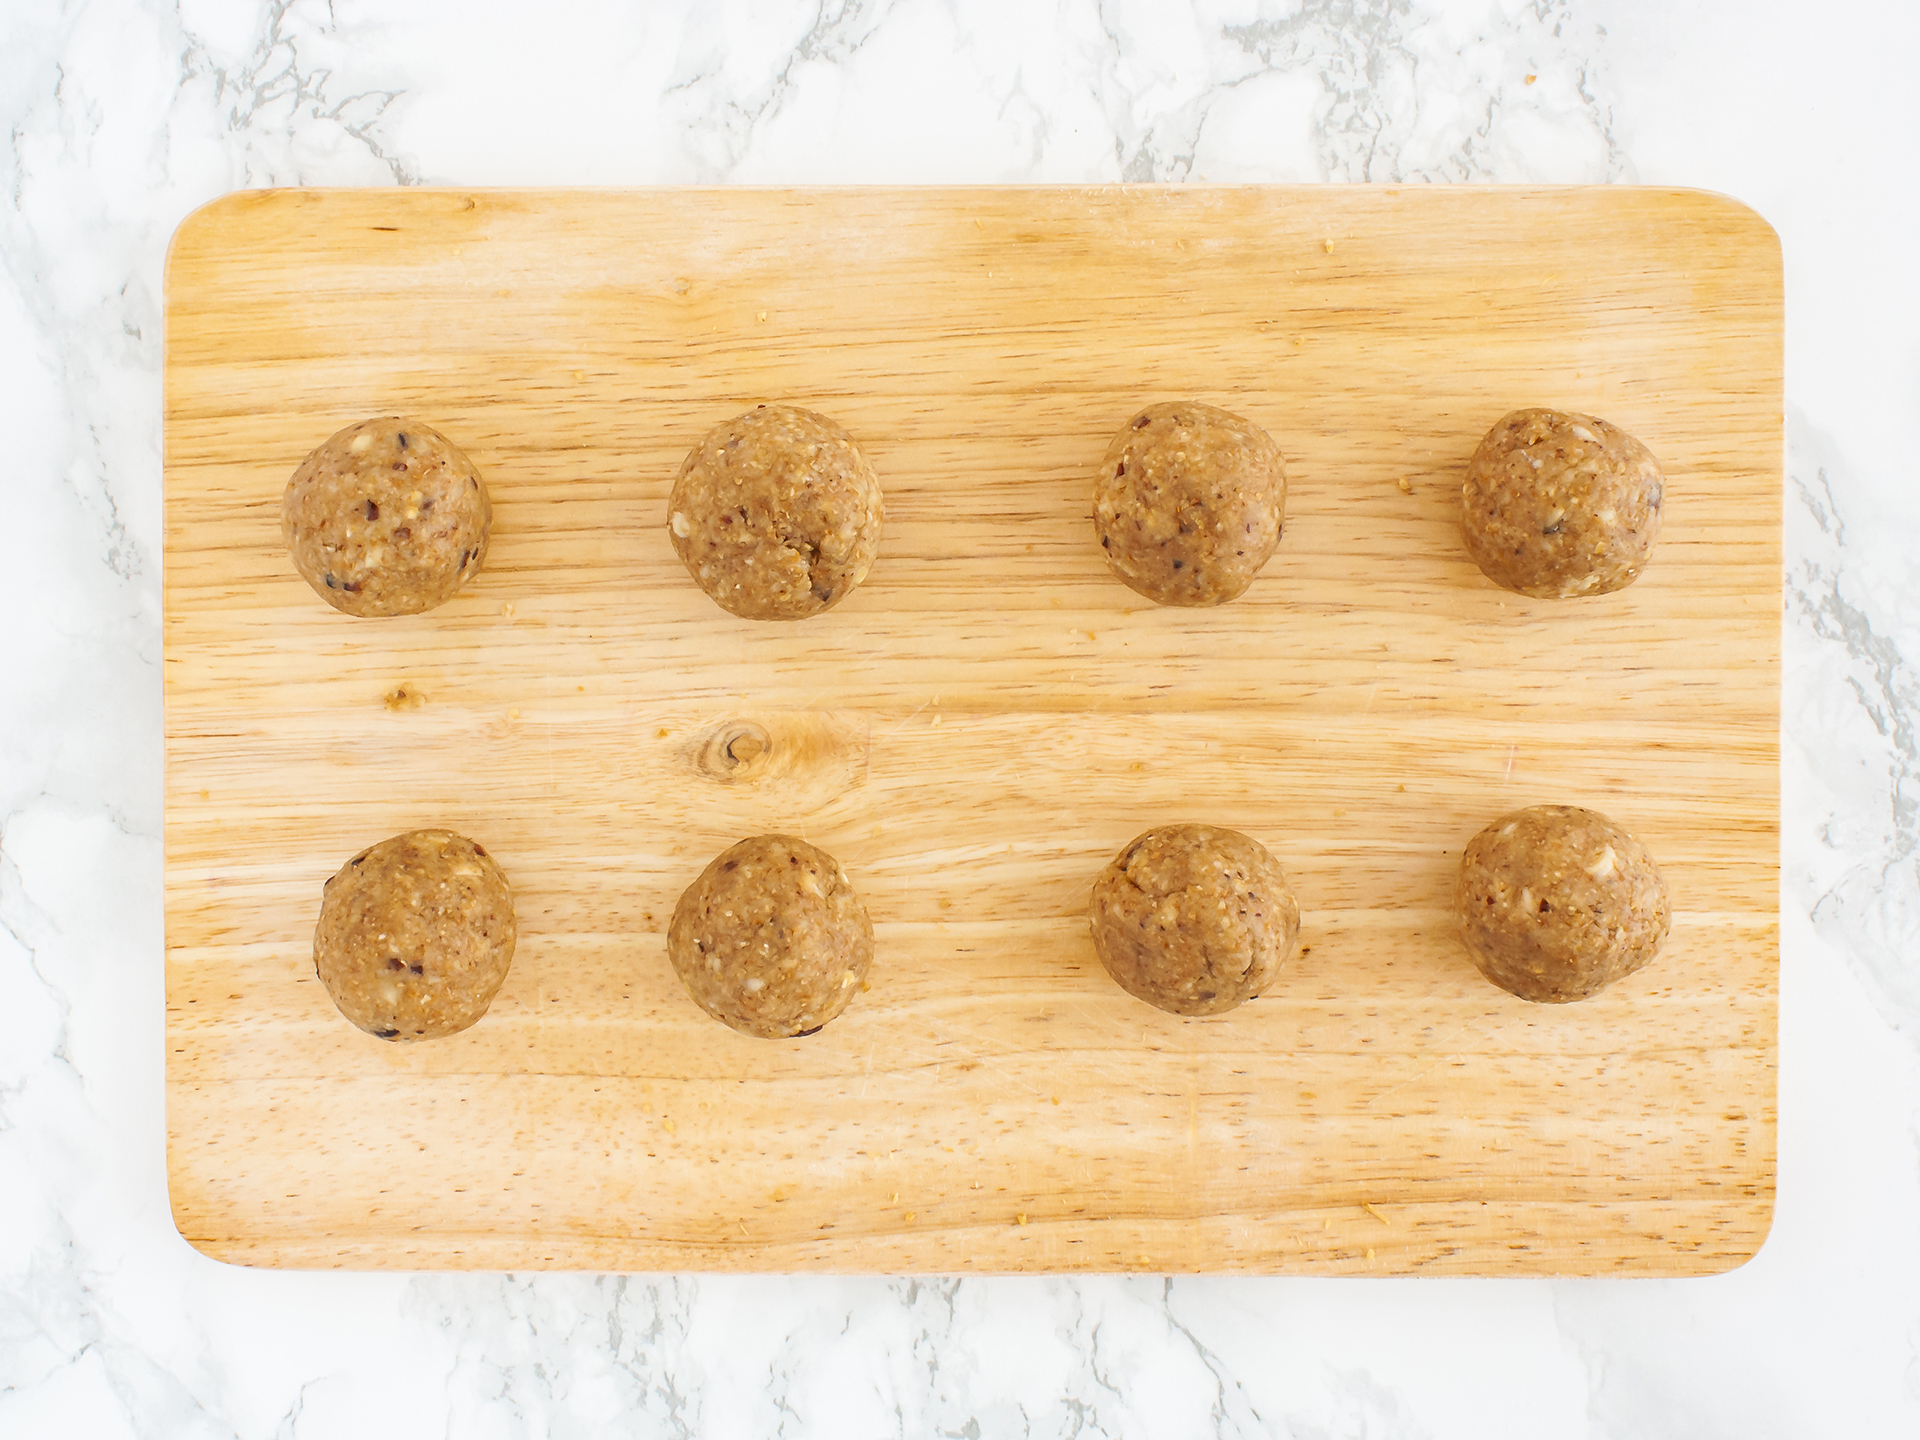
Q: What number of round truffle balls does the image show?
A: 8